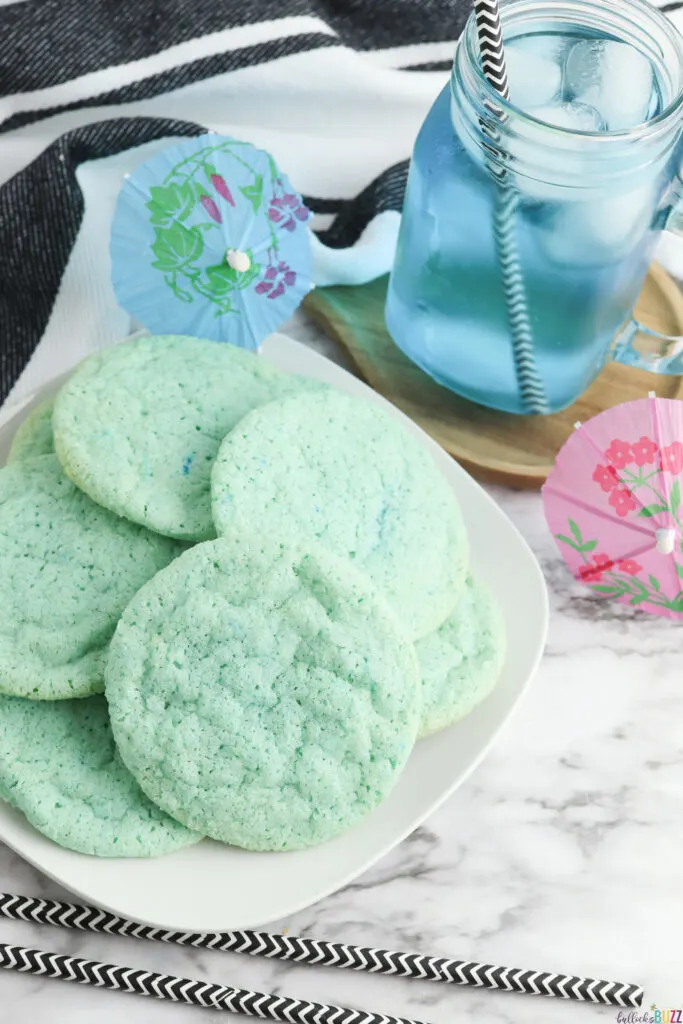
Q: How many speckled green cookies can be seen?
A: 7